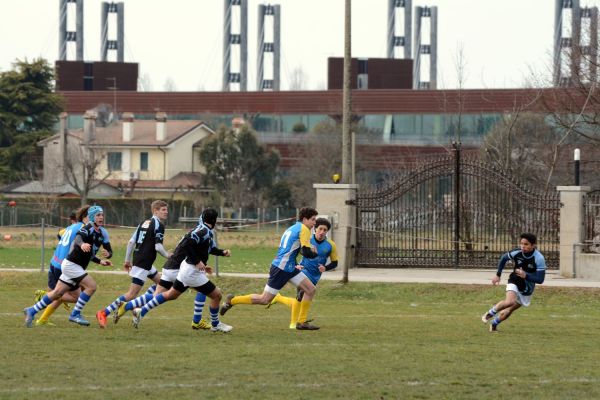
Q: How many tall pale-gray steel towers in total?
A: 8